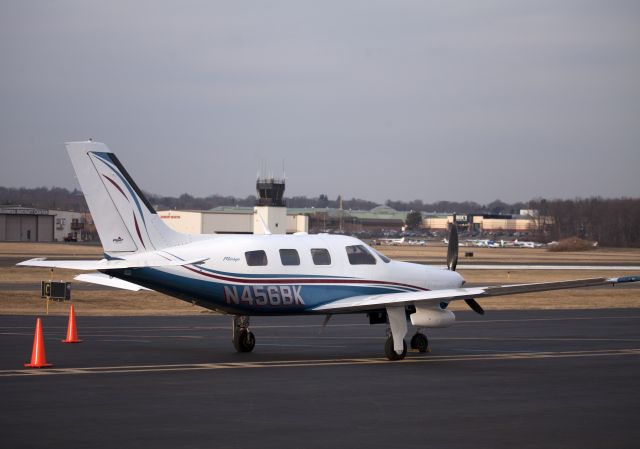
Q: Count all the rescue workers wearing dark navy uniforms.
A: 0